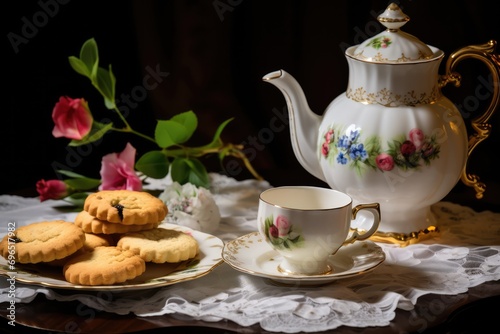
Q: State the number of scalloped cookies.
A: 6